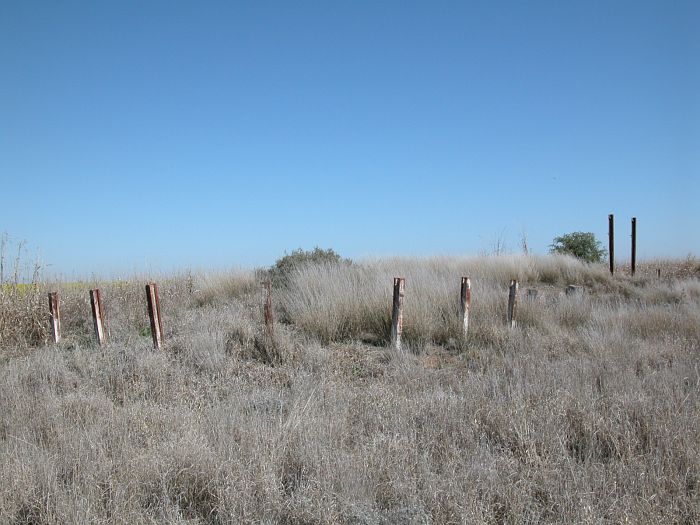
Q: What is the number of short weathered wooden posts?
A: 7